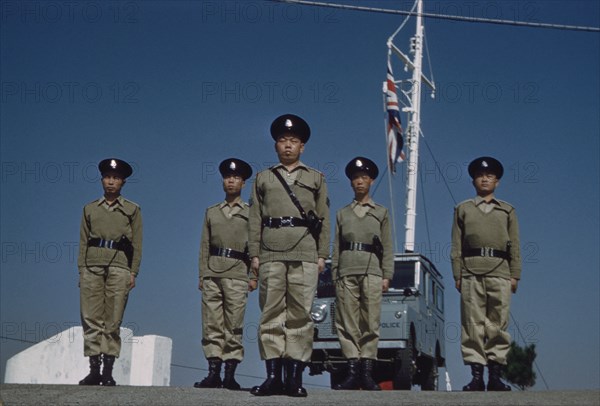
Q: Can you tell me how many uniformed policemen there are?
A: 5